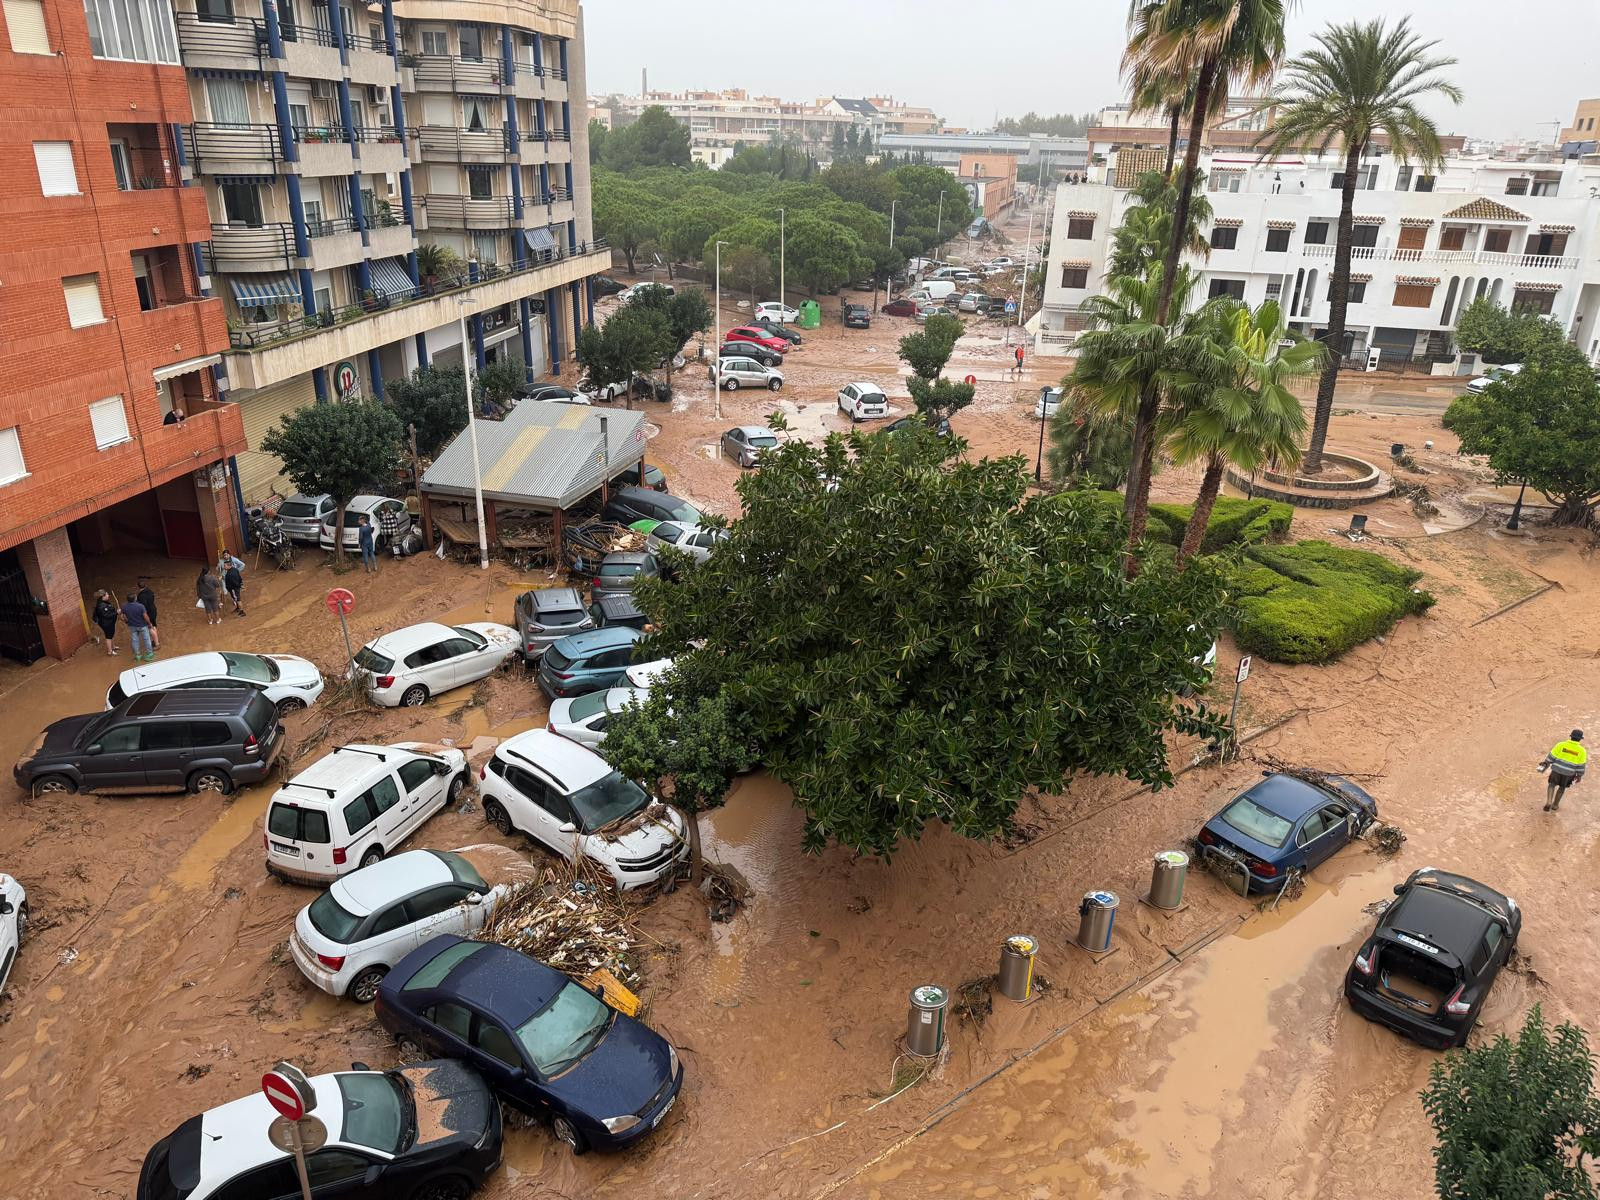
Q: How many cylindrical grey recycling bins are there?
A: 4